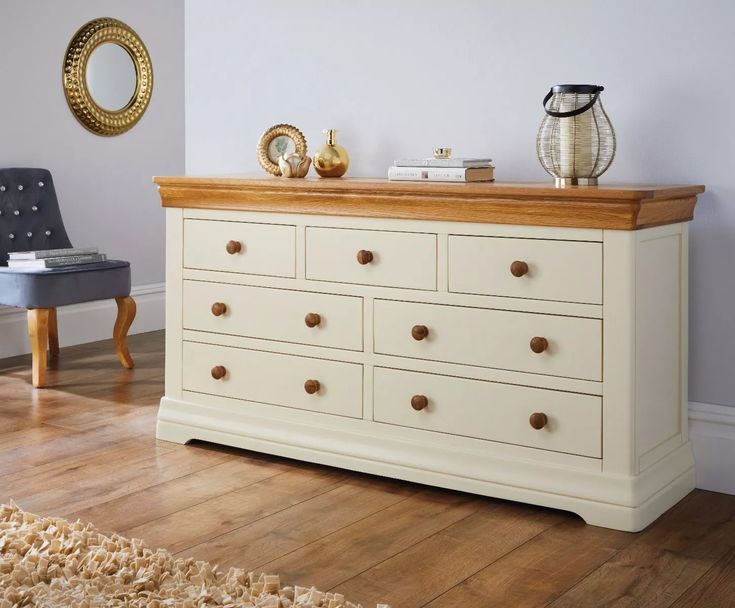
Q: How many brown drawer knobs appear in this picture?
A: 11